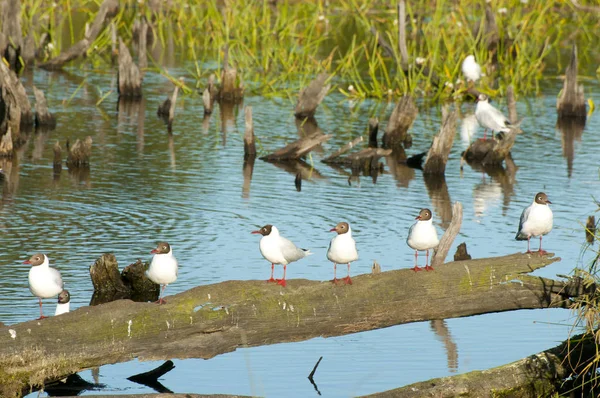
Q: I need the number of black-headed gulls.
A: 9